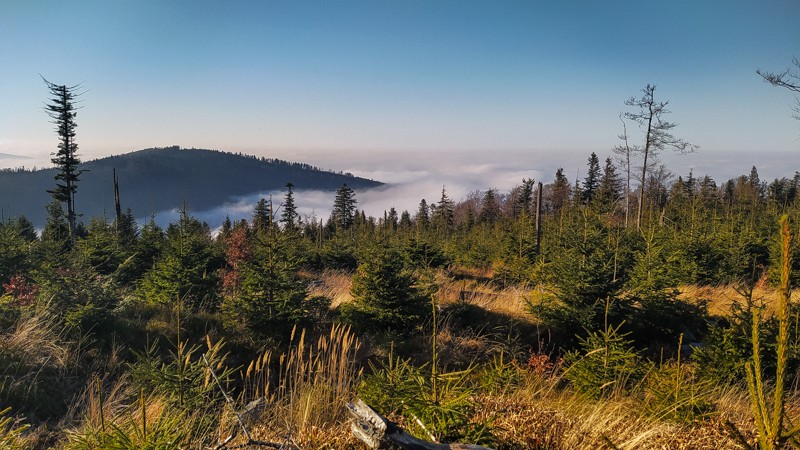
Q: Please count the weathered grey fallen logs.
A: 1